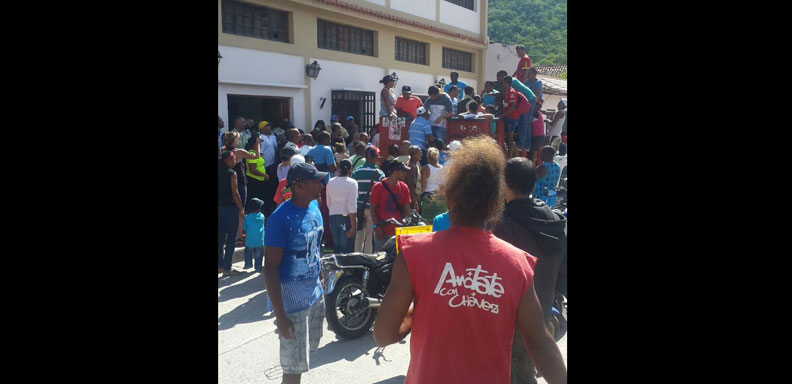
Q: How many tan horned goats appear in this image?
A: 0